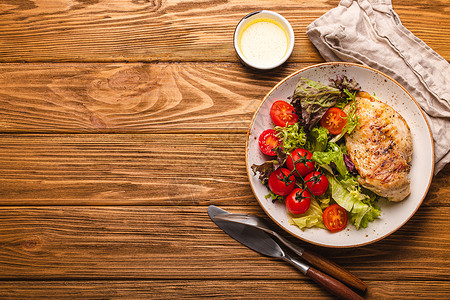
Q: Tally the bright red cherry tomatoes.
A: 8